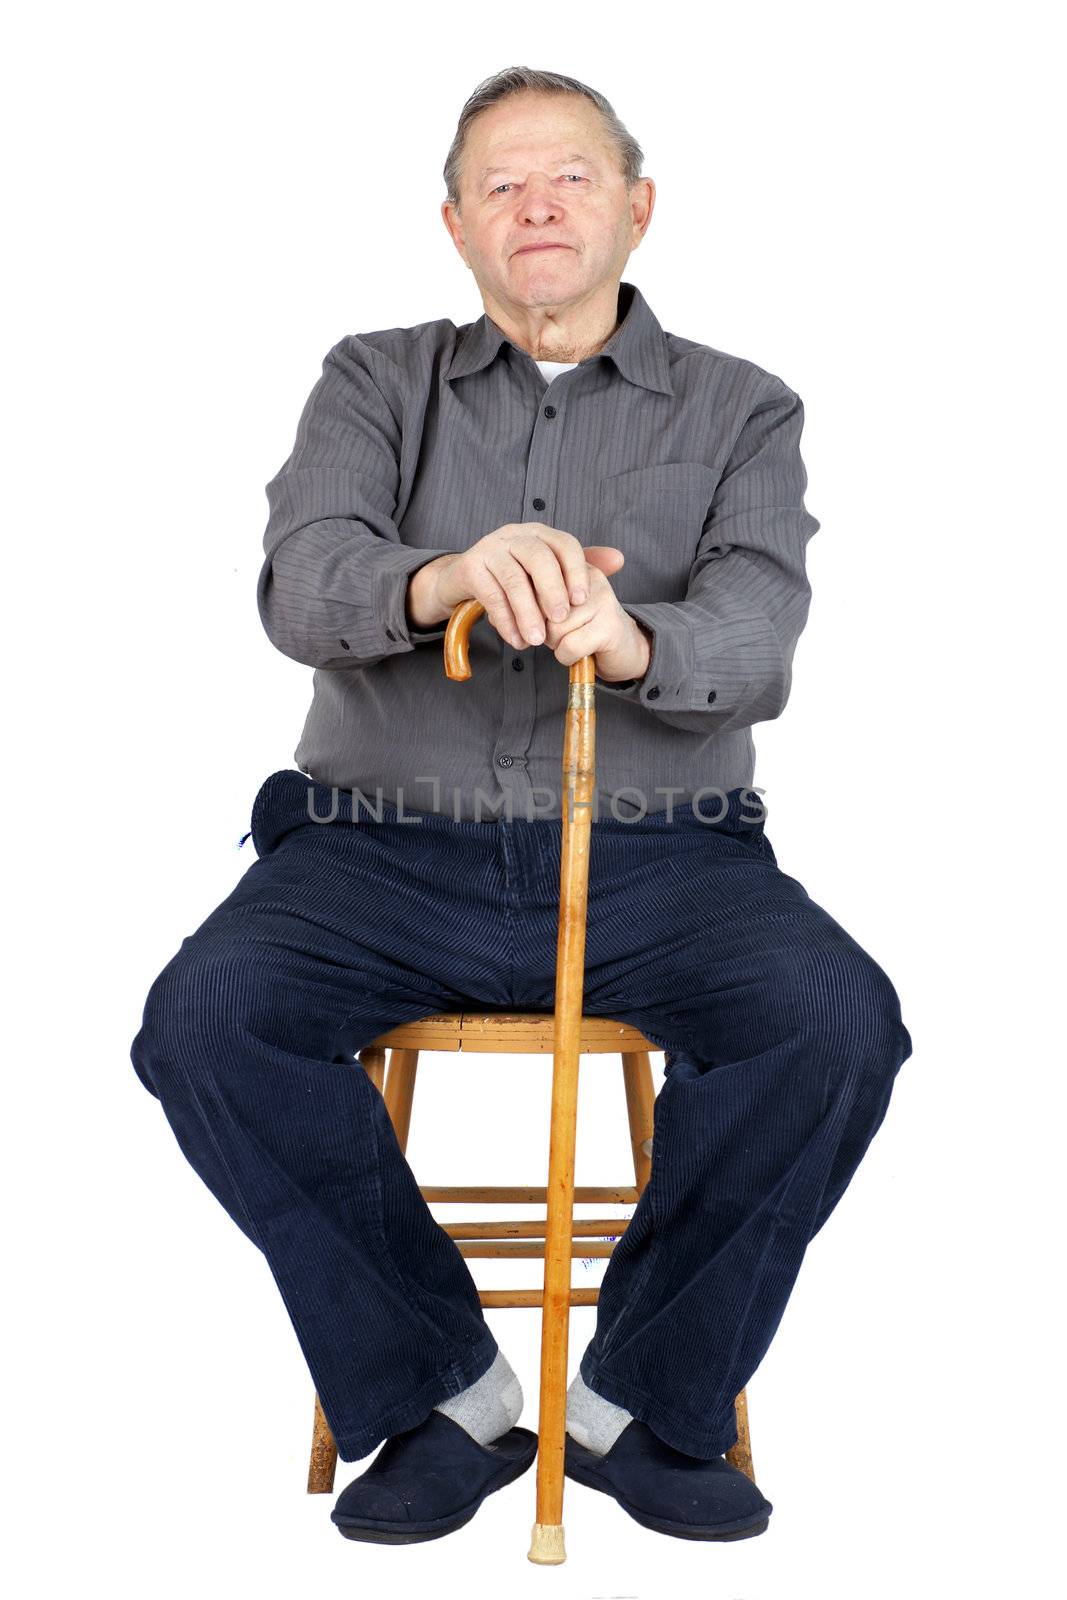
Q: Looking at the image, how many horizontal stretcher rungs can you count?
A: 4